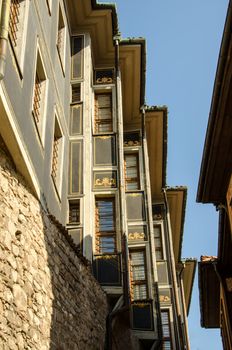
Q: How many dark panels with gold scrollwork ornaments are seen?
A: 6